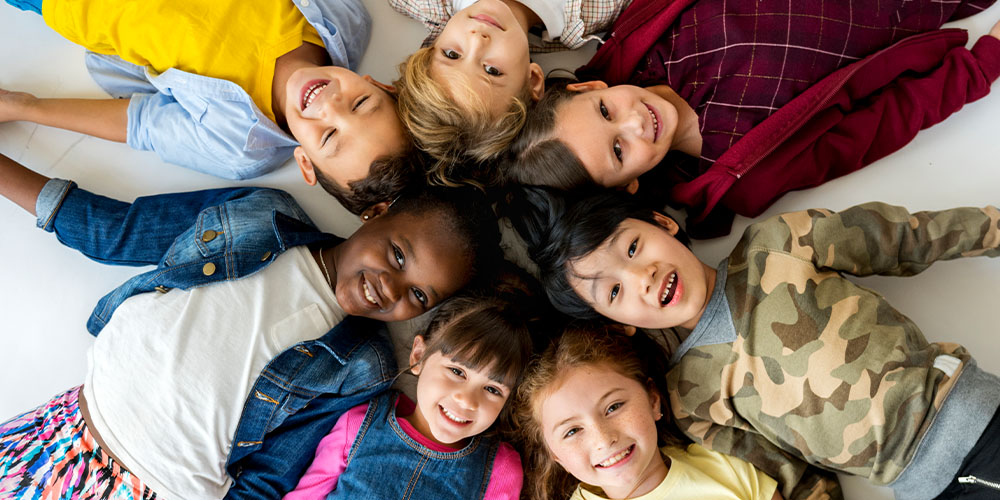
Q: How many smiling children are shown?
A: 7